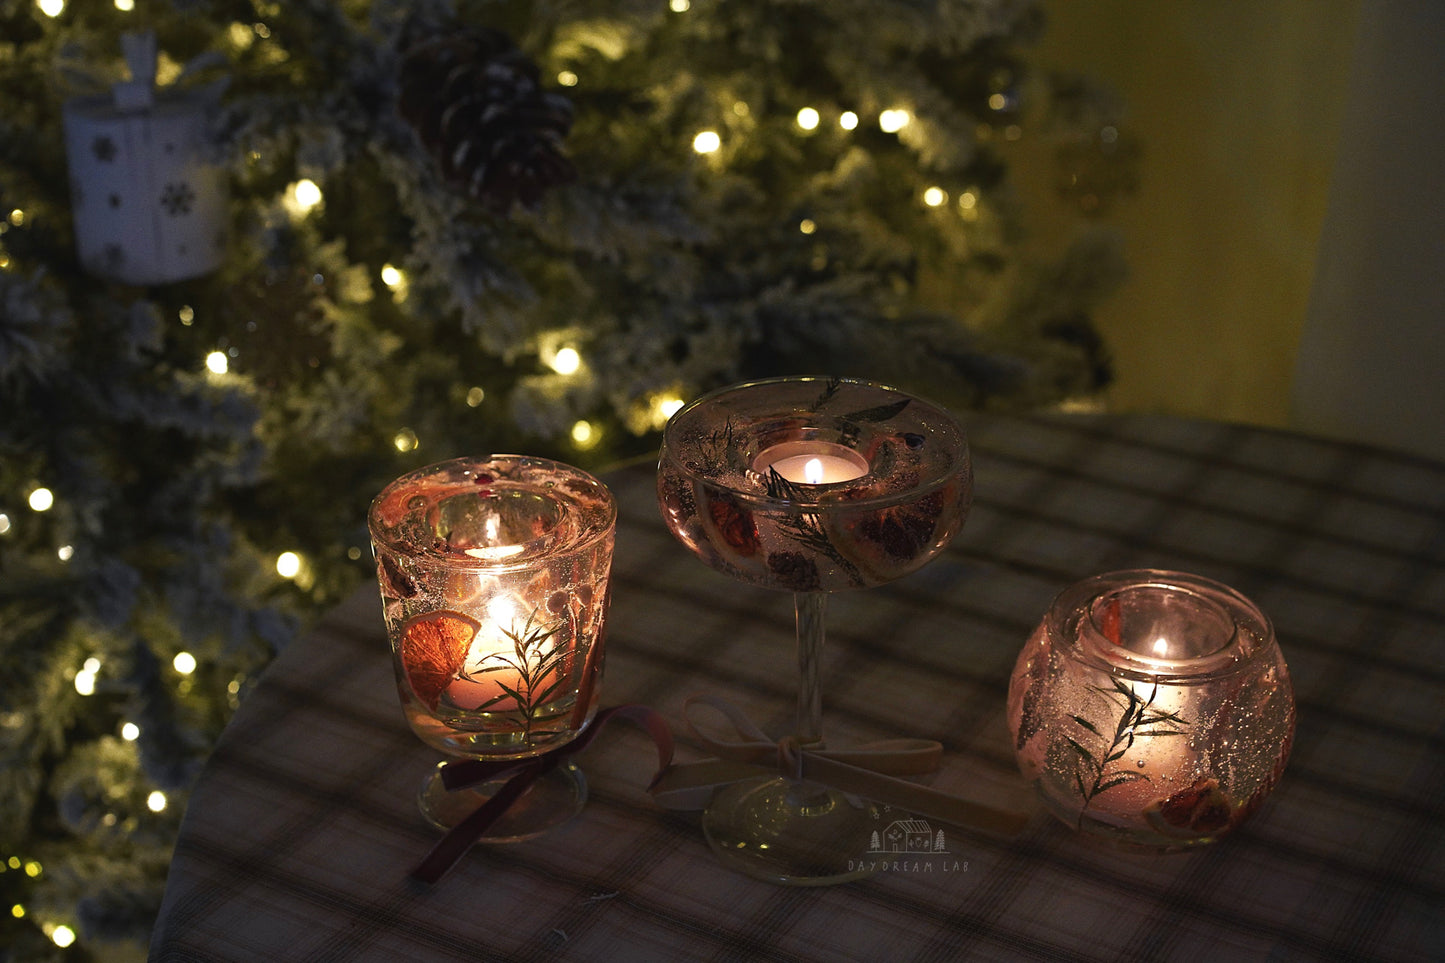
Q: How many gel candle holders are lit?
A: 3